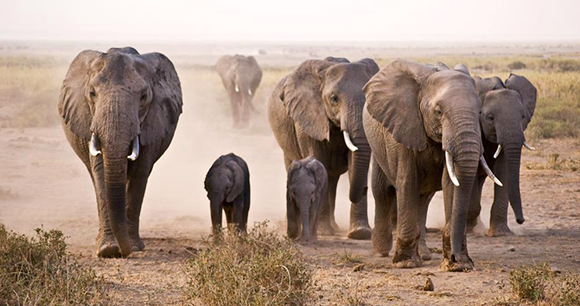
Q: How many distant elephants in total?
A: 1